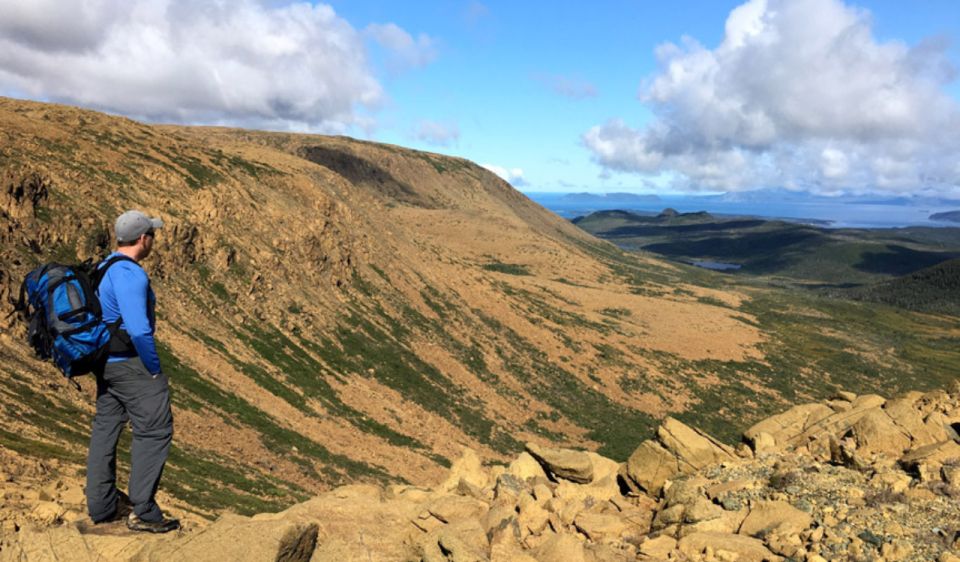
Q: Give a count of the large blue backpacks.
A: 1